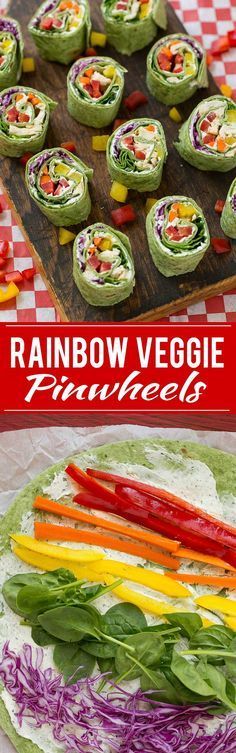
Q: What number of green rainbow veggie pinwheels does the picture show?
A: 12